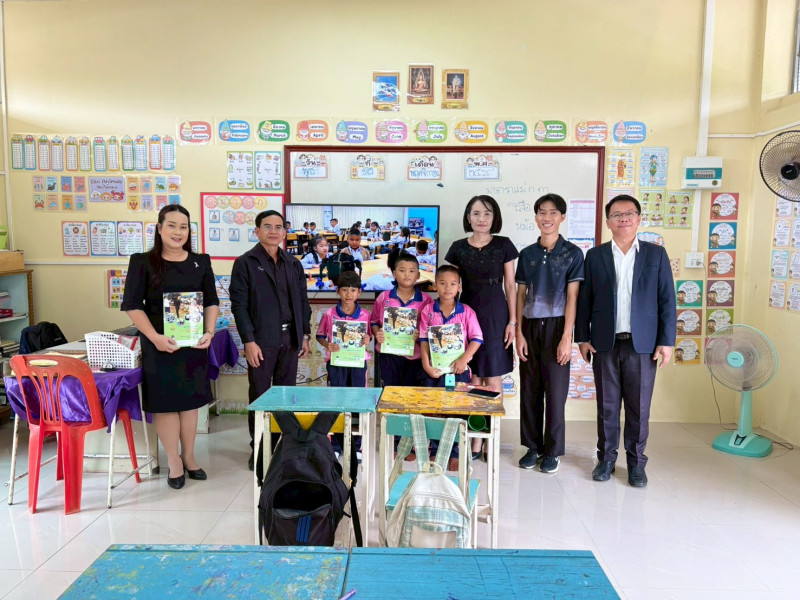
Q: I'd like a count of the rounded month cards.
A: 12